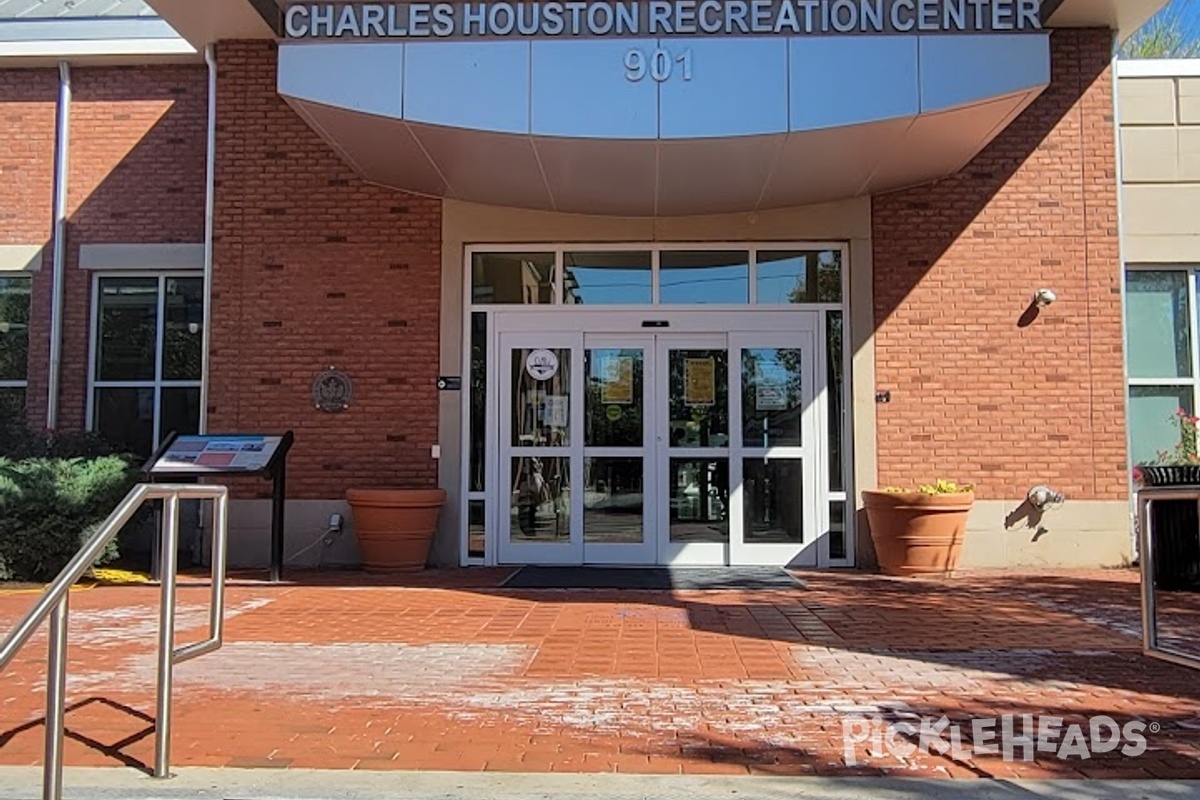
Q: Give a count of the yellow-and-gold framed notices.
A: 2